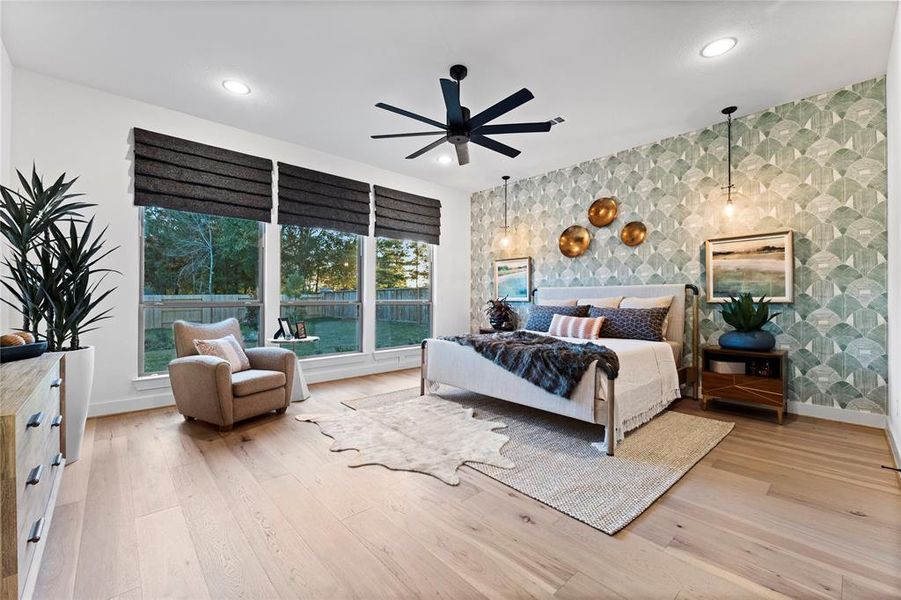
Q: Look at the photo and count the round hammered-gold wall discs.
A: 3